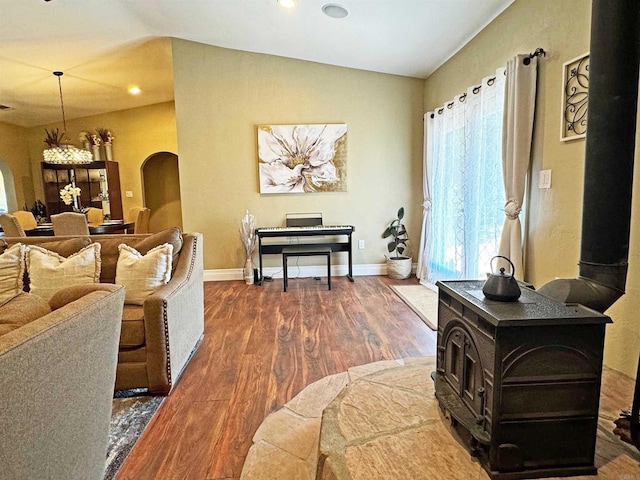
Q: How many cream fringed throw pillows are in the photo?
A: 3